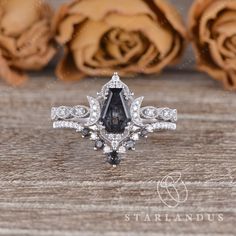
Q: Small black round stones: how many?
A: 5